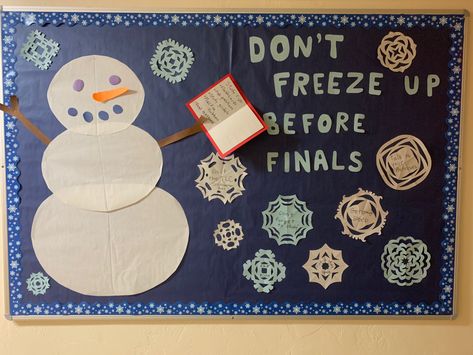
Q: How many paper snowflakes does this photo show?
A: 12